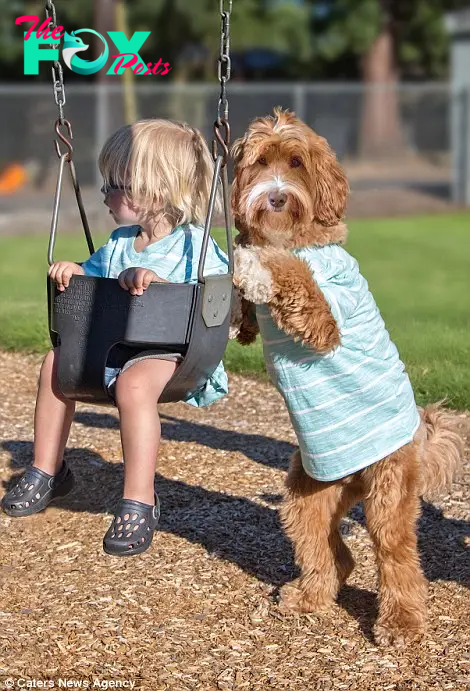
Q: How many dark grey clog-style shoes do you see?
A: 2